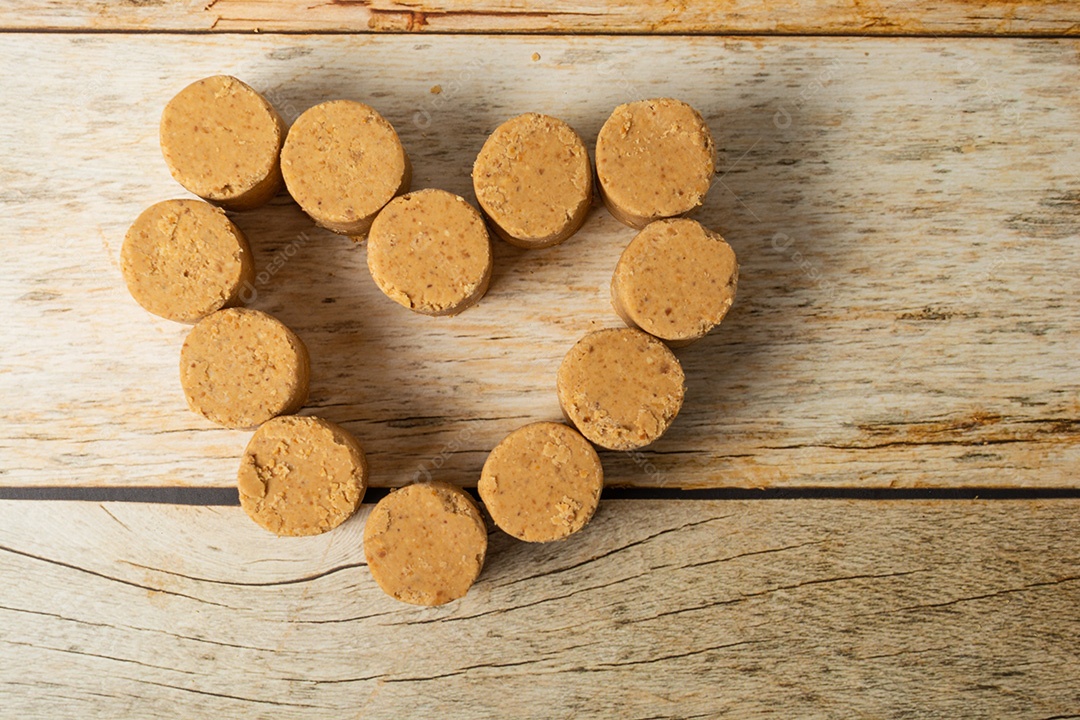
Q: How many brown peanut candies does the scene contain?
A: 12